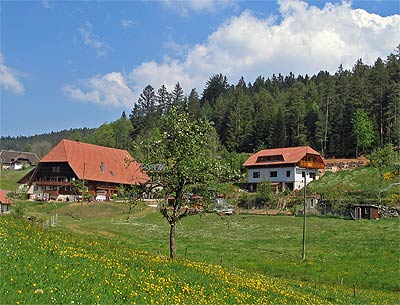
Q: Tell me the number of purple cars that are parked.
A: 0